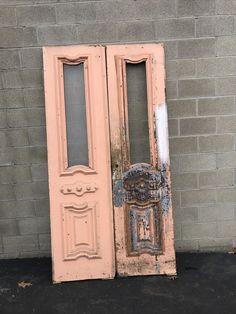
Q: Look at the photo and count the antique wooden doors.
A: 2